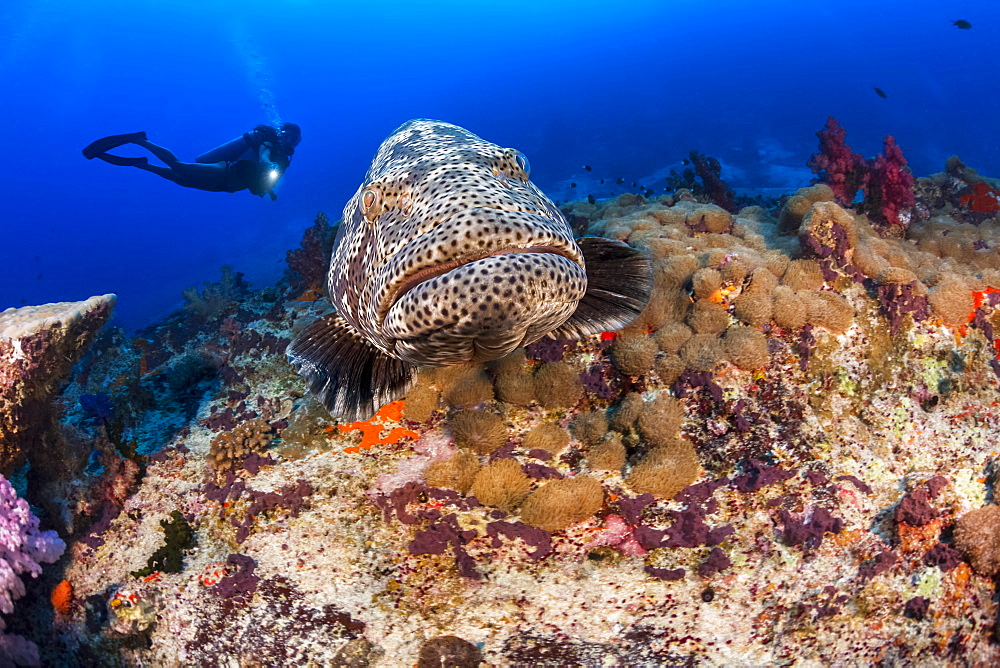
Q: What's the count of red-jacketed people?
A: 0